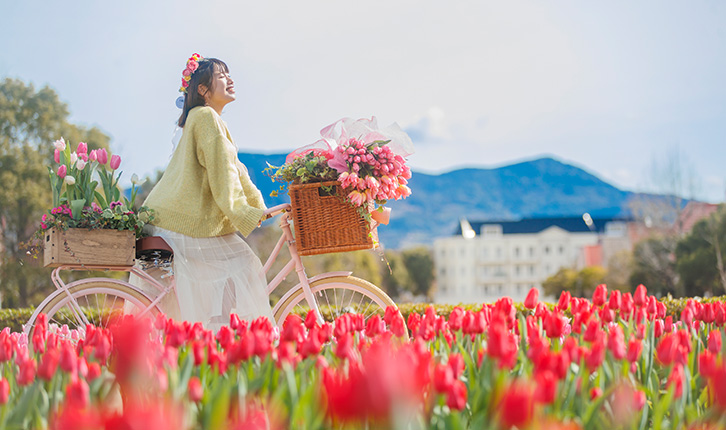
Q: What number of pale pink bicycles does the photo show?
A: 1